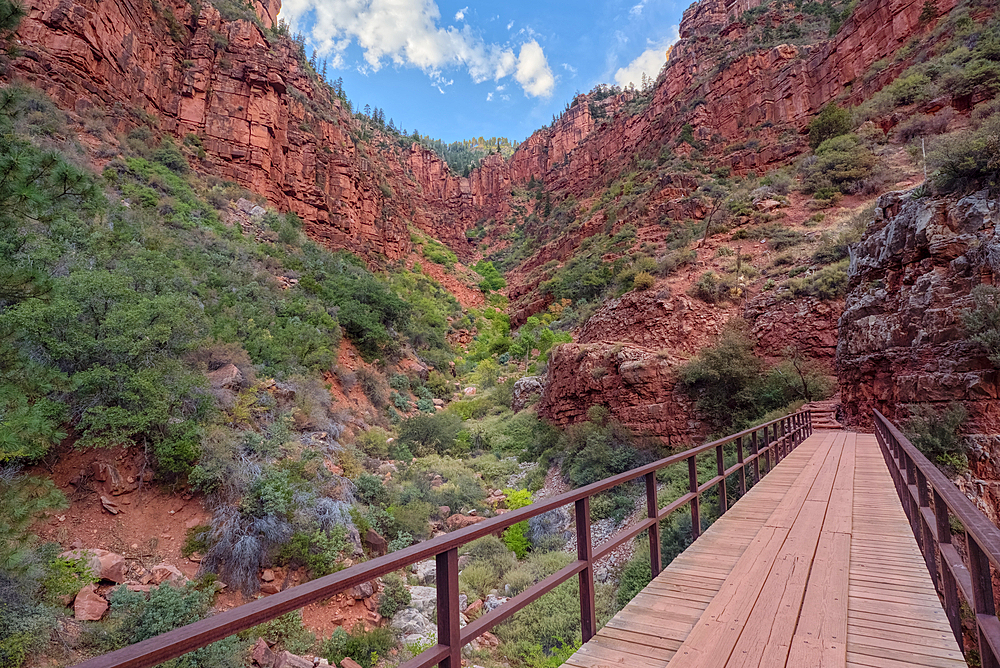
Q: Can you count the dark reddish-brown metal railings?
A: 2